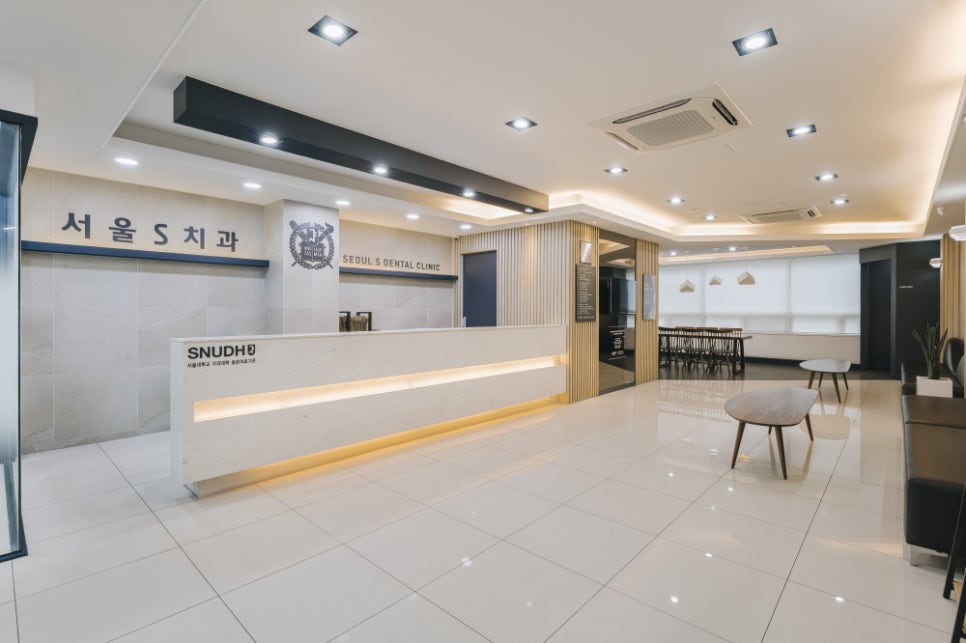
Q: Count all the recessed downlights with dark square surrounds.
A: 9